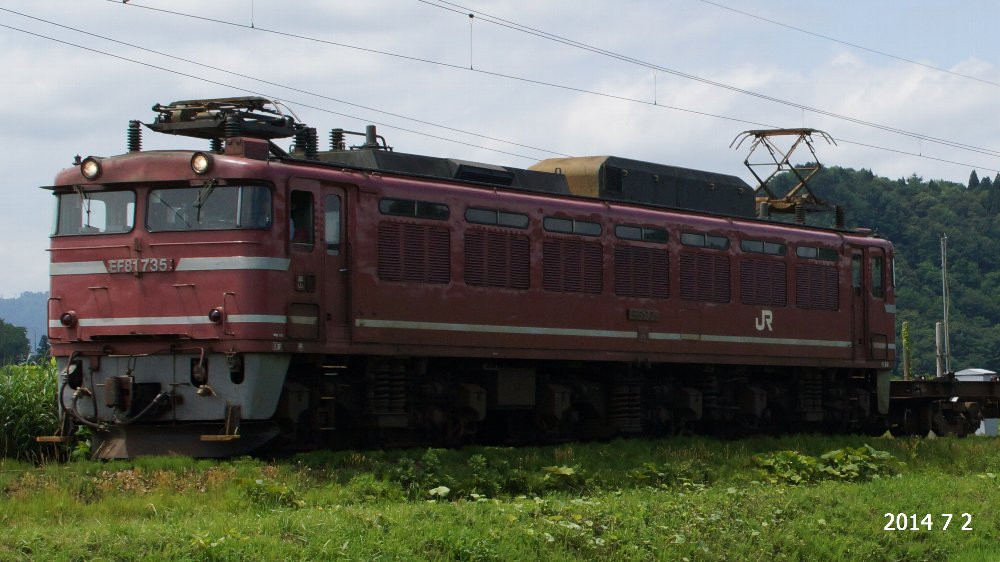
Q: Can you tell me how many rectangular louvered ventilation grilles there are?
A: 7